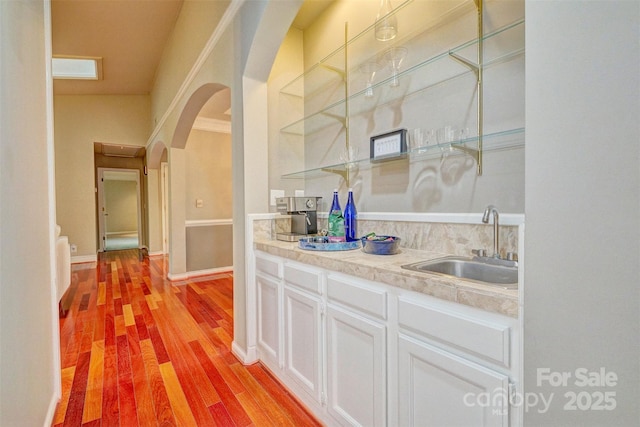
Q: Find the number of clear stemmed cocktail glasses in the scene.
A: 2